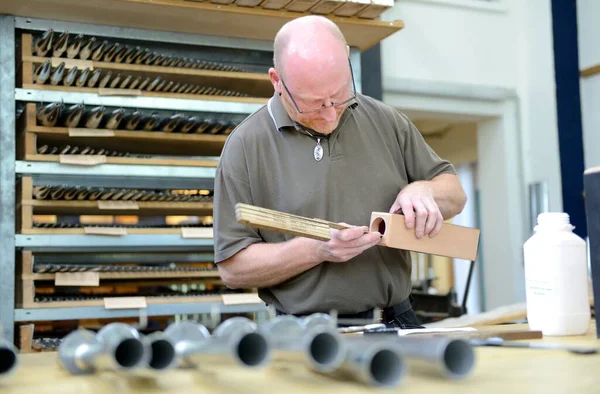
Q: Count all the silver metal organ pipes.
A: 7